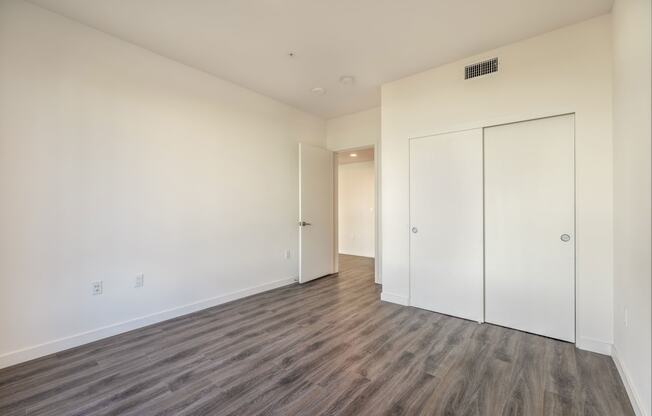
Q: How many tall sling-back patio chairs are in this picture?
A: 0